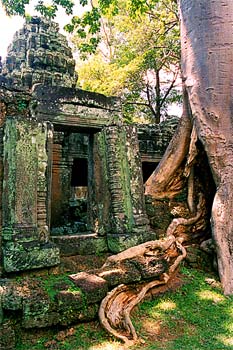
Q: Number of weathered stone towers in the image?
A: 1